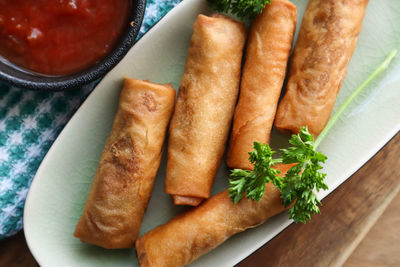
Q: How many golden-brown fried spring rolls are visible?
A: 5